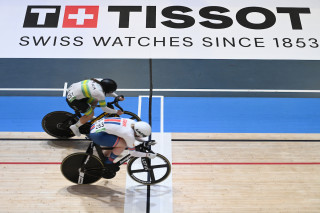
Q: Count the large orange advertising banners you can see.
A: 0